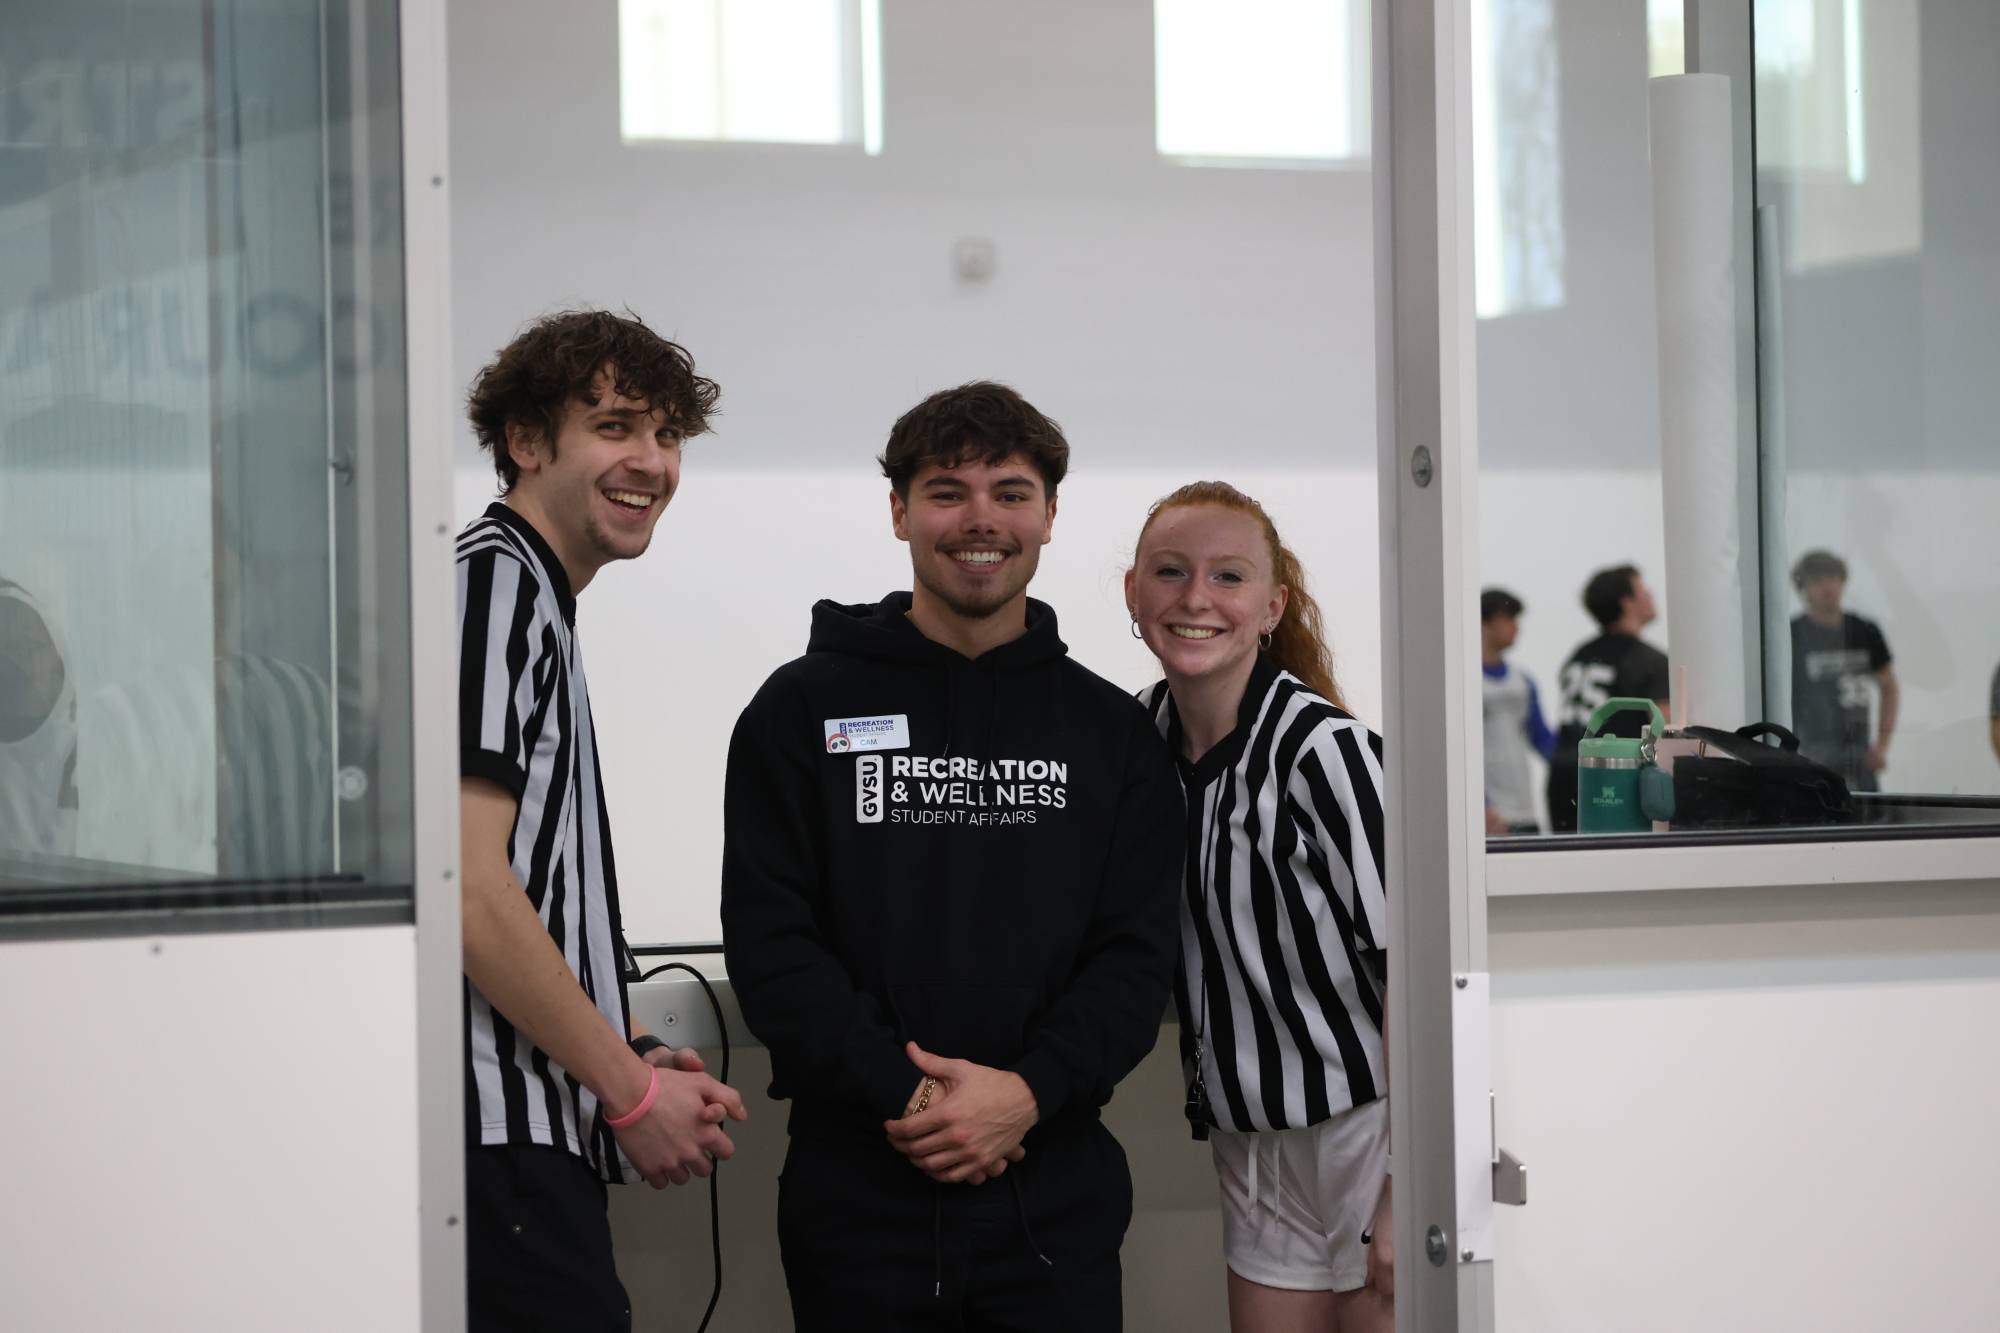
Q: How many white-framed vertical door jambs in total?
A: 2